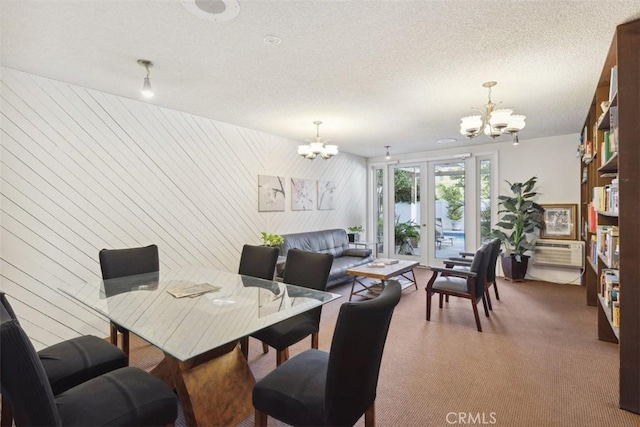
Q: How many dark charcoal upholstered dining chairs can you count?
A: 6